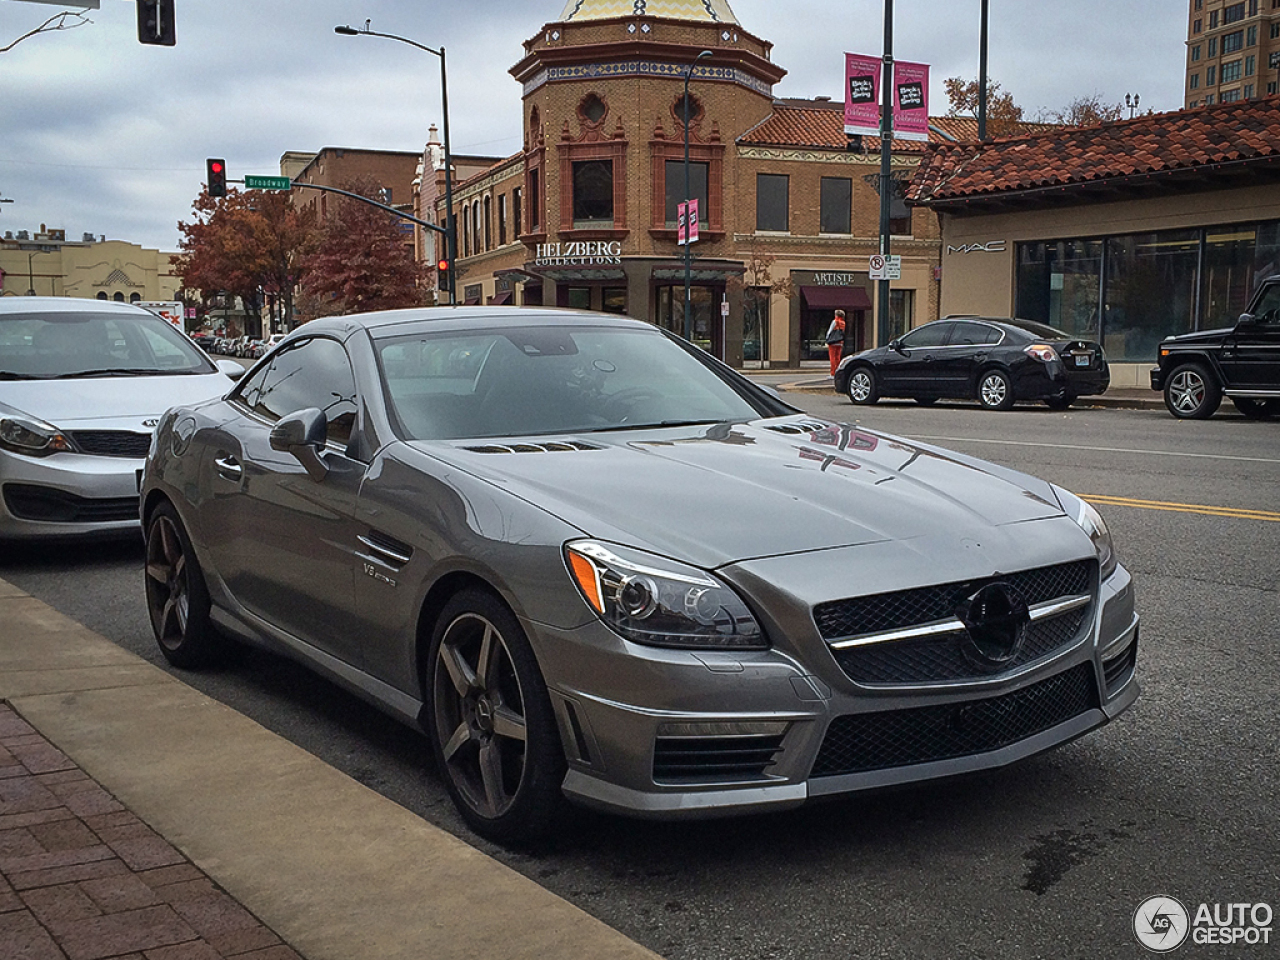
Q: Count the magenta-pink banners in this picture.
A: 4